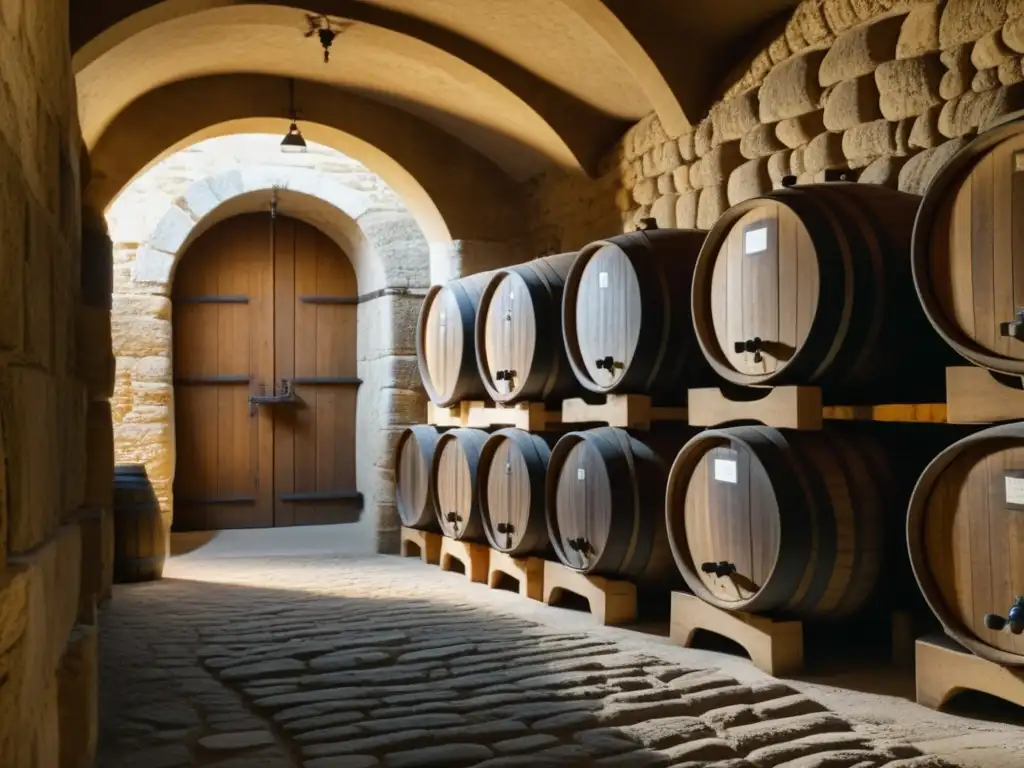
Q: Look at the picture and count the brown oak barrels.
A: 12